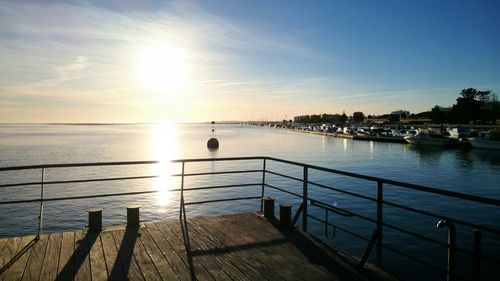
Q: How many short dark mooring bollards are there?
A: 4